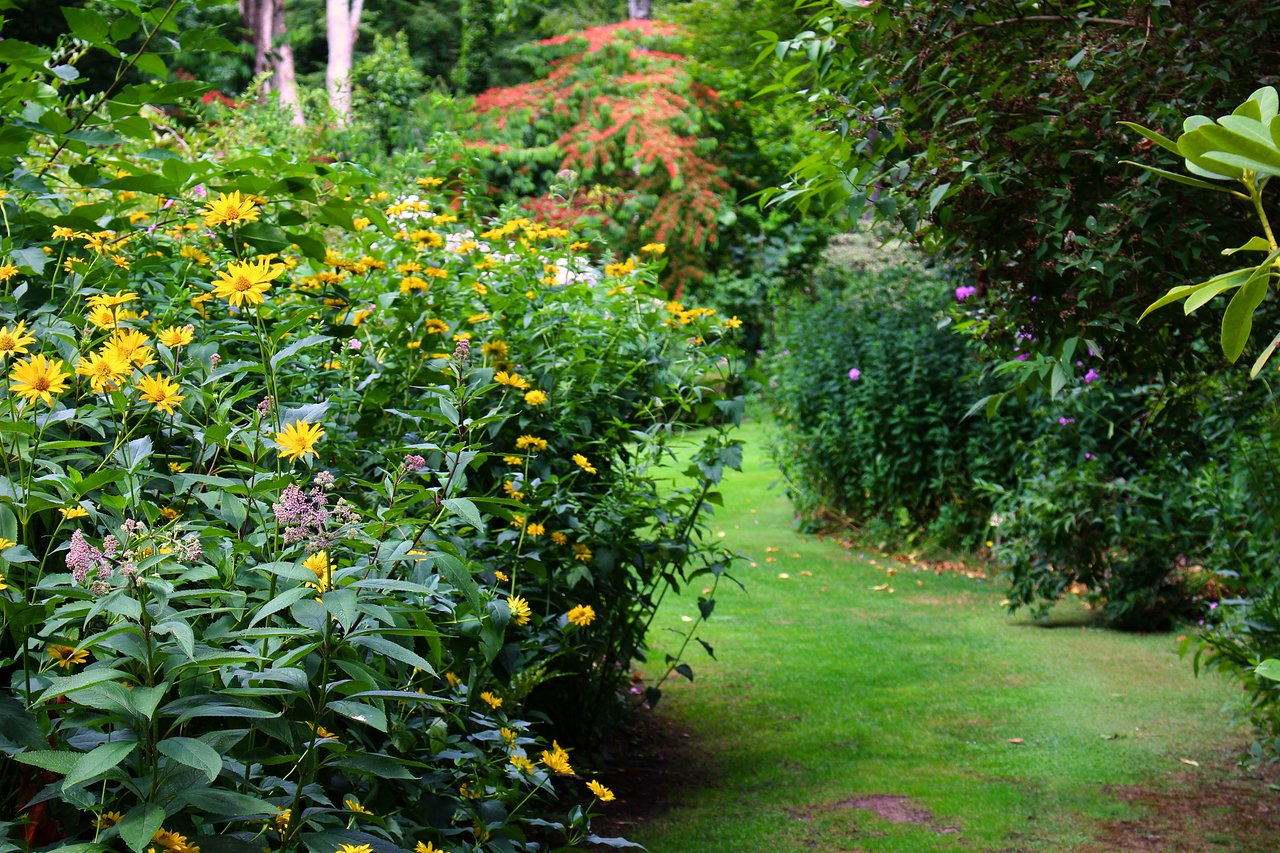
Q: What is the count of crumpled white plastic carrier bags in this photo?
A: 0